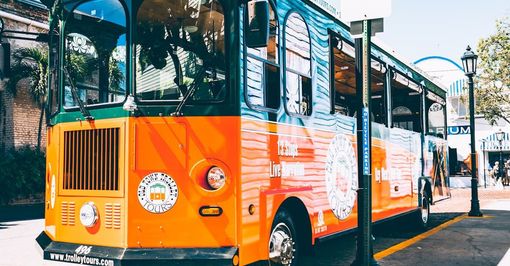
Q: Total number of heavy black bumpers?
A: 1